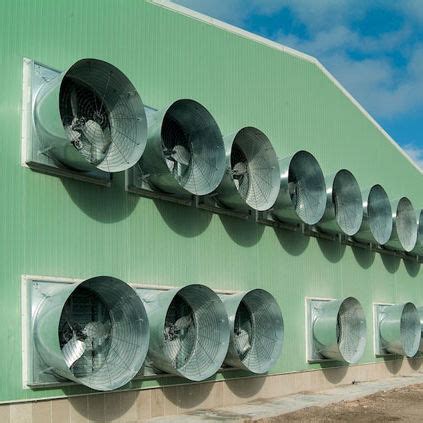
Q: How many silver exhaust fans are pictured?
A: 14